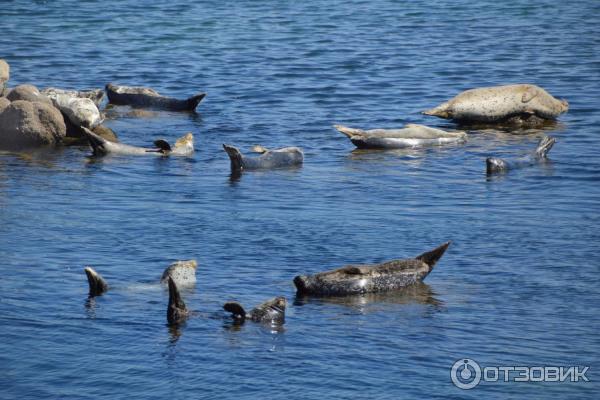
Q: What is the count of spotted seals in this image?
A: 11